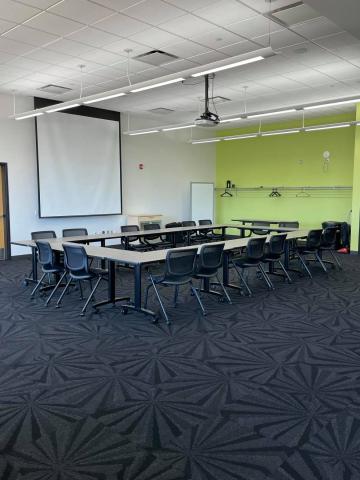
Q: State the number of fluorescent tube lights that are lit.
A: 15